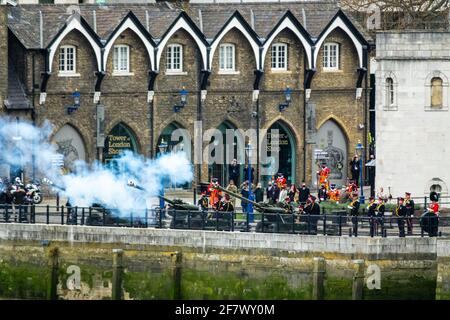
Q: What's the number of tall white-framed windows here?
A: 6